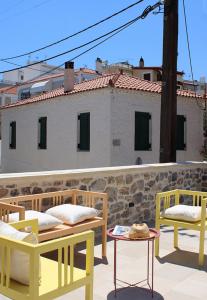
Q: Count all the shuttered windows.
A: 5